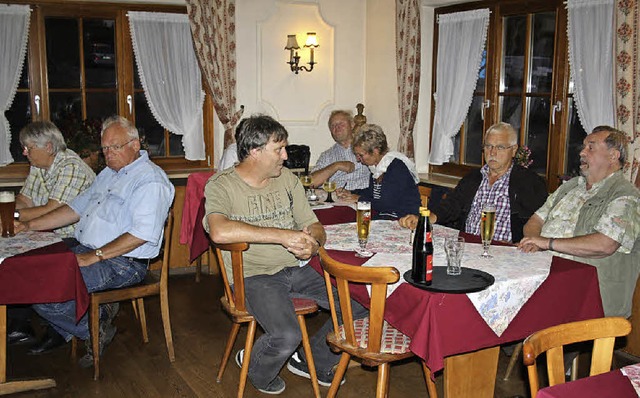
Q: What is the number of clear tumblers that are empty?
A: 1